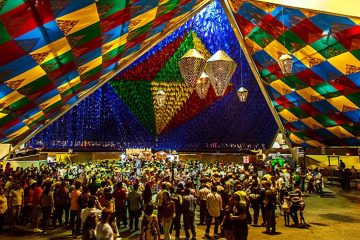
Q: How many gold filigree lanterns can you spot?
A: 6